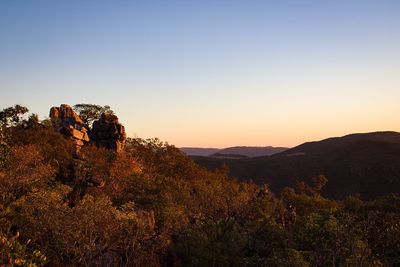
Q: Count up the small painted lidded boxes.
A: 0